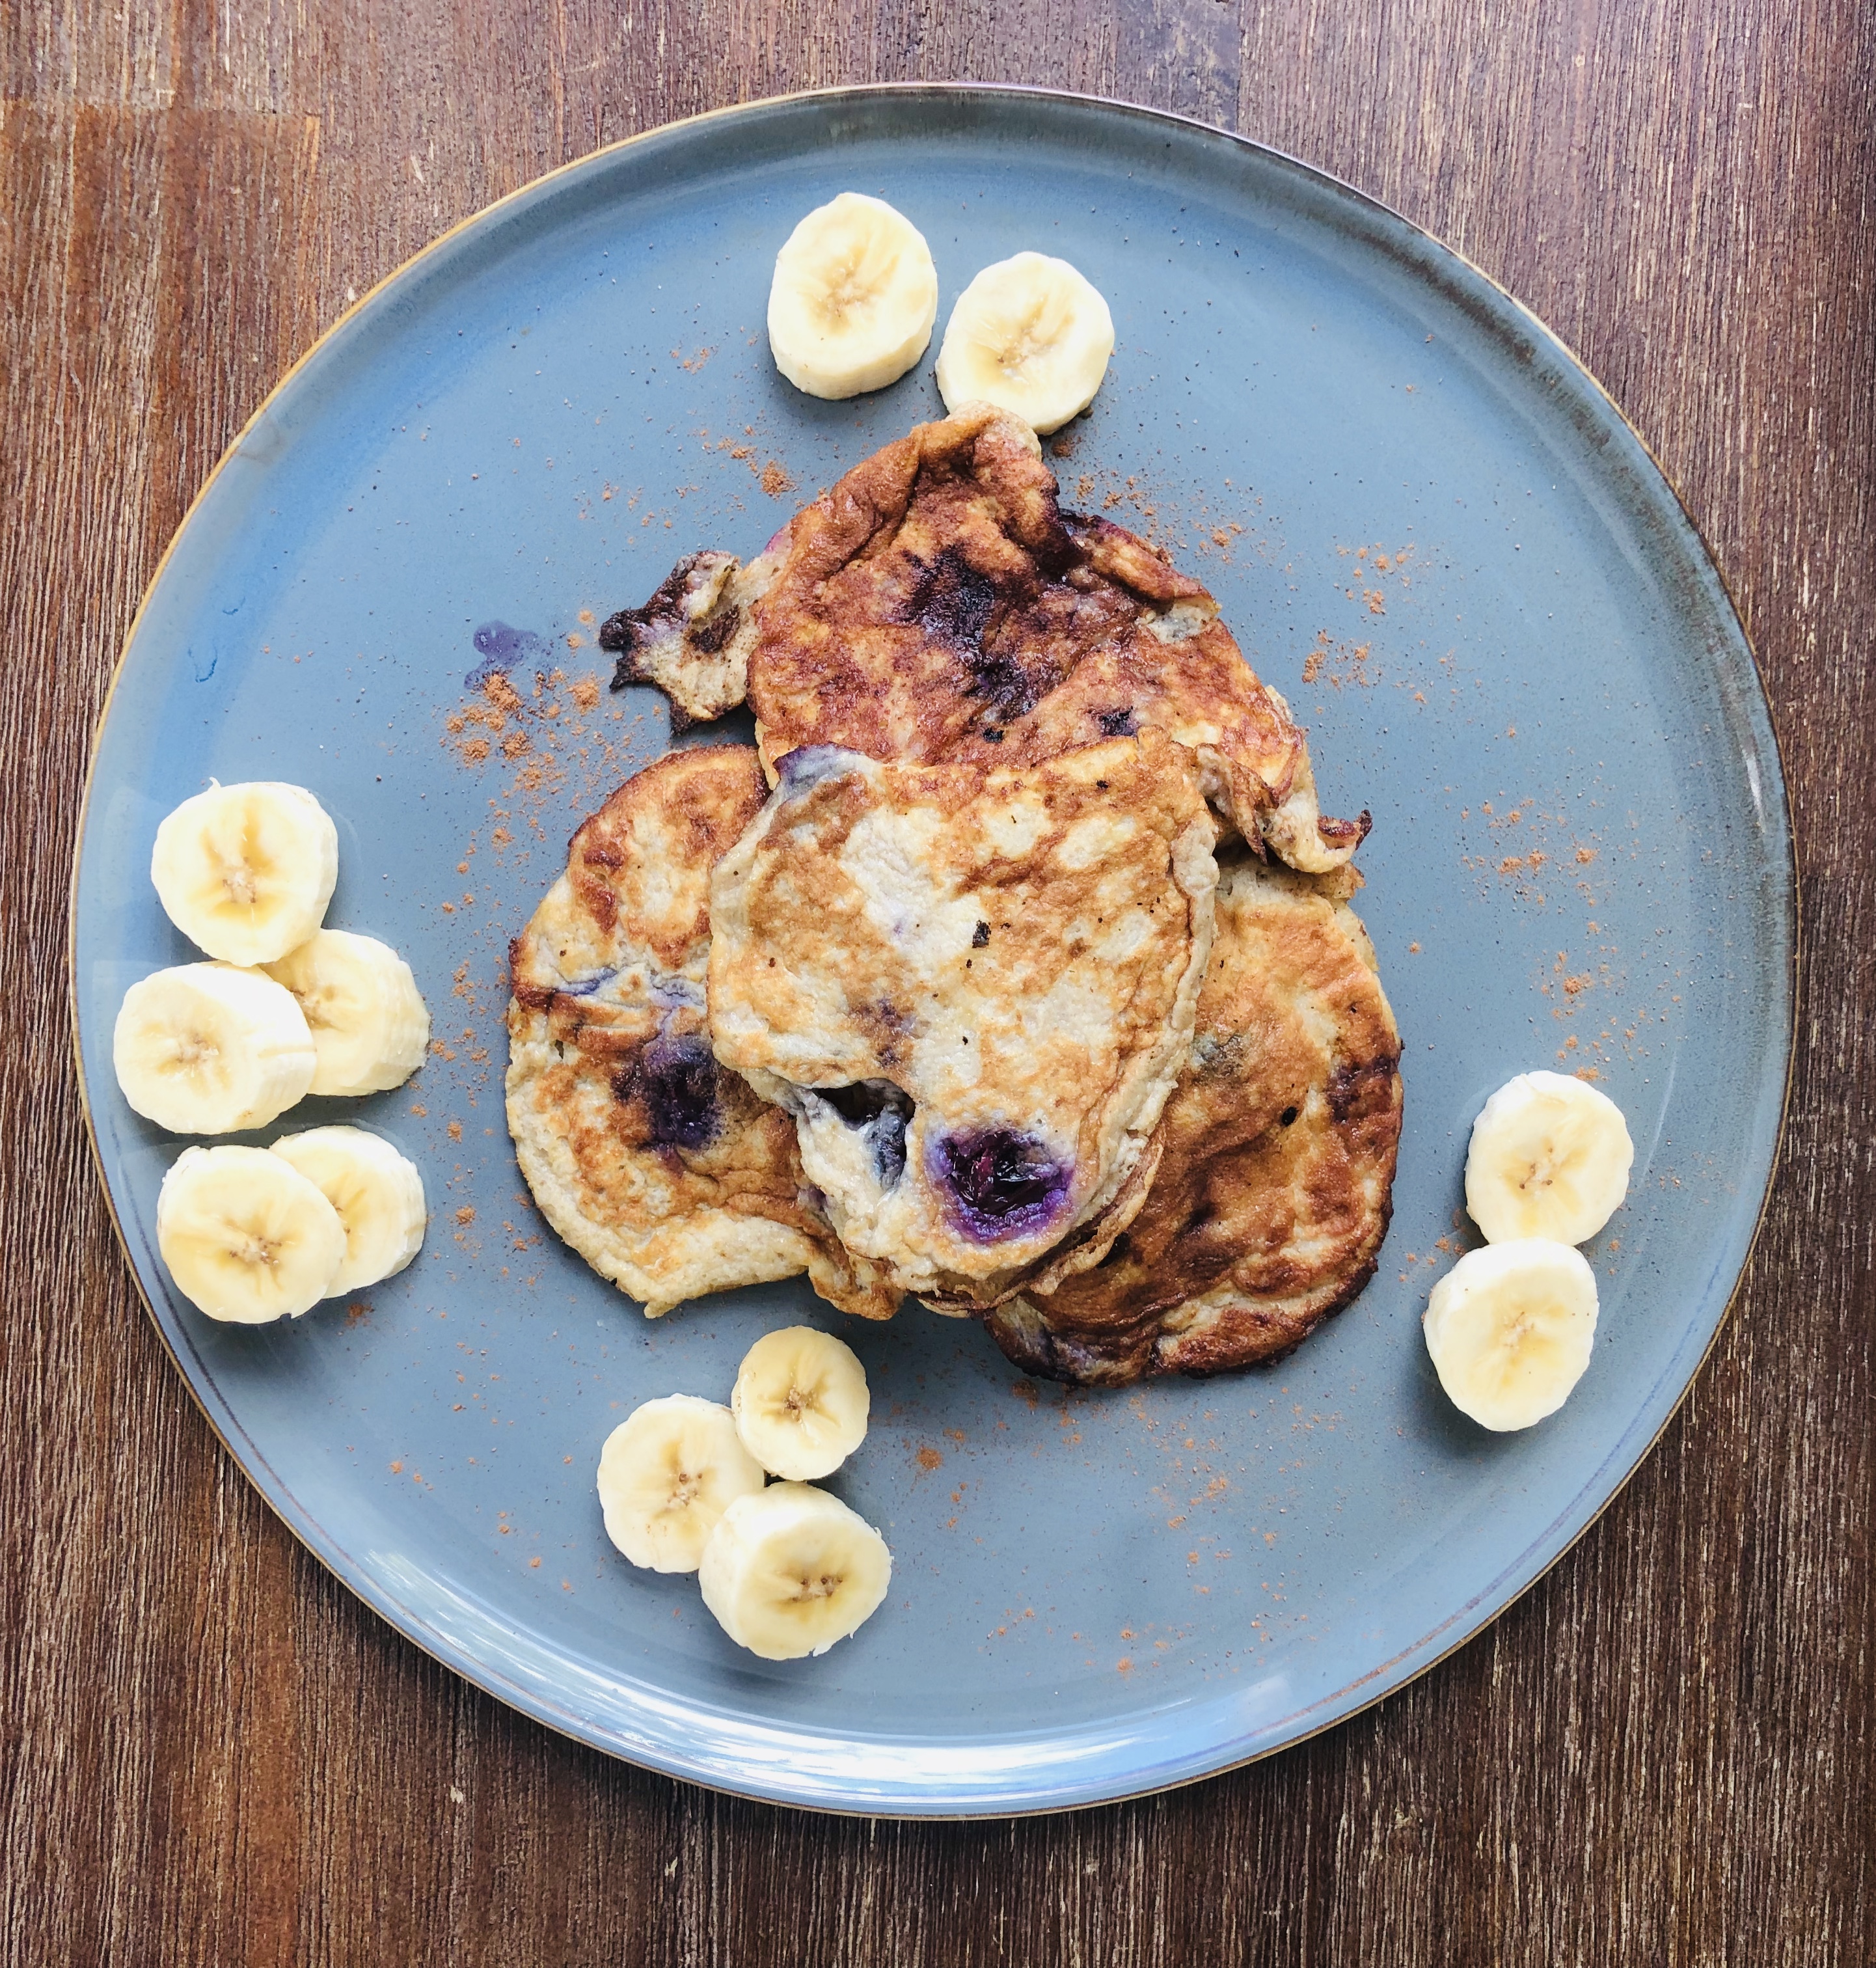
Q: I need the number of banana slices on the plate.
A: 12